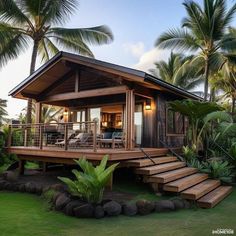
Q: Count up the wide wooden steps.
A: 6